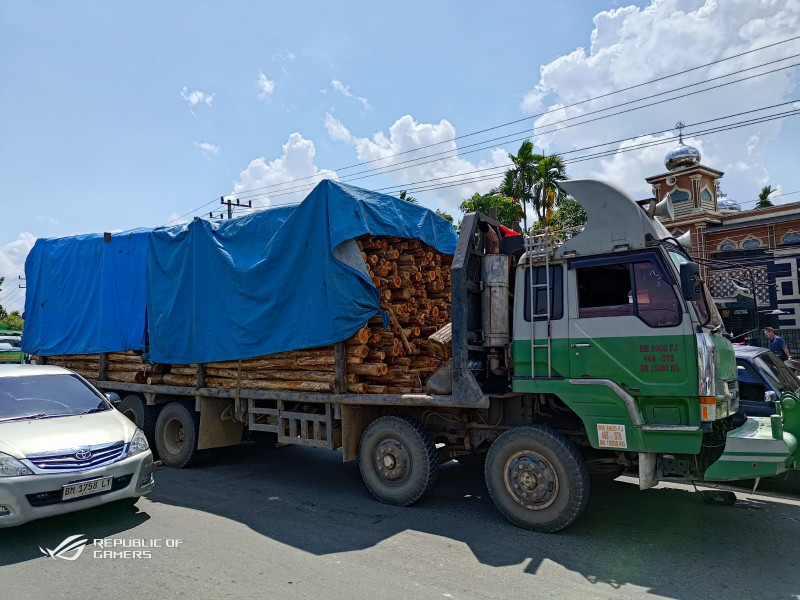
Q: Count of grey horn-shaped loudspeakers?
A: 3